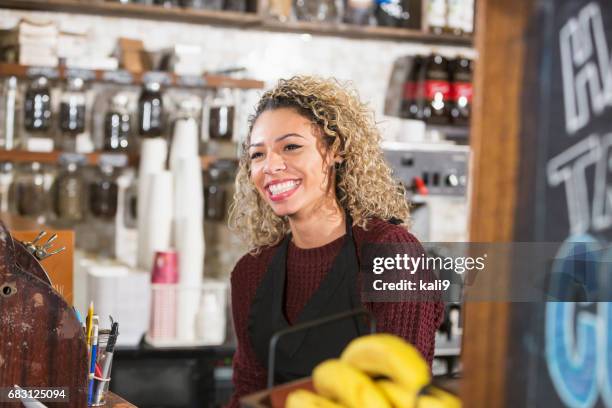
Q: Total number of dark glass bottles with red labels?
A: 3